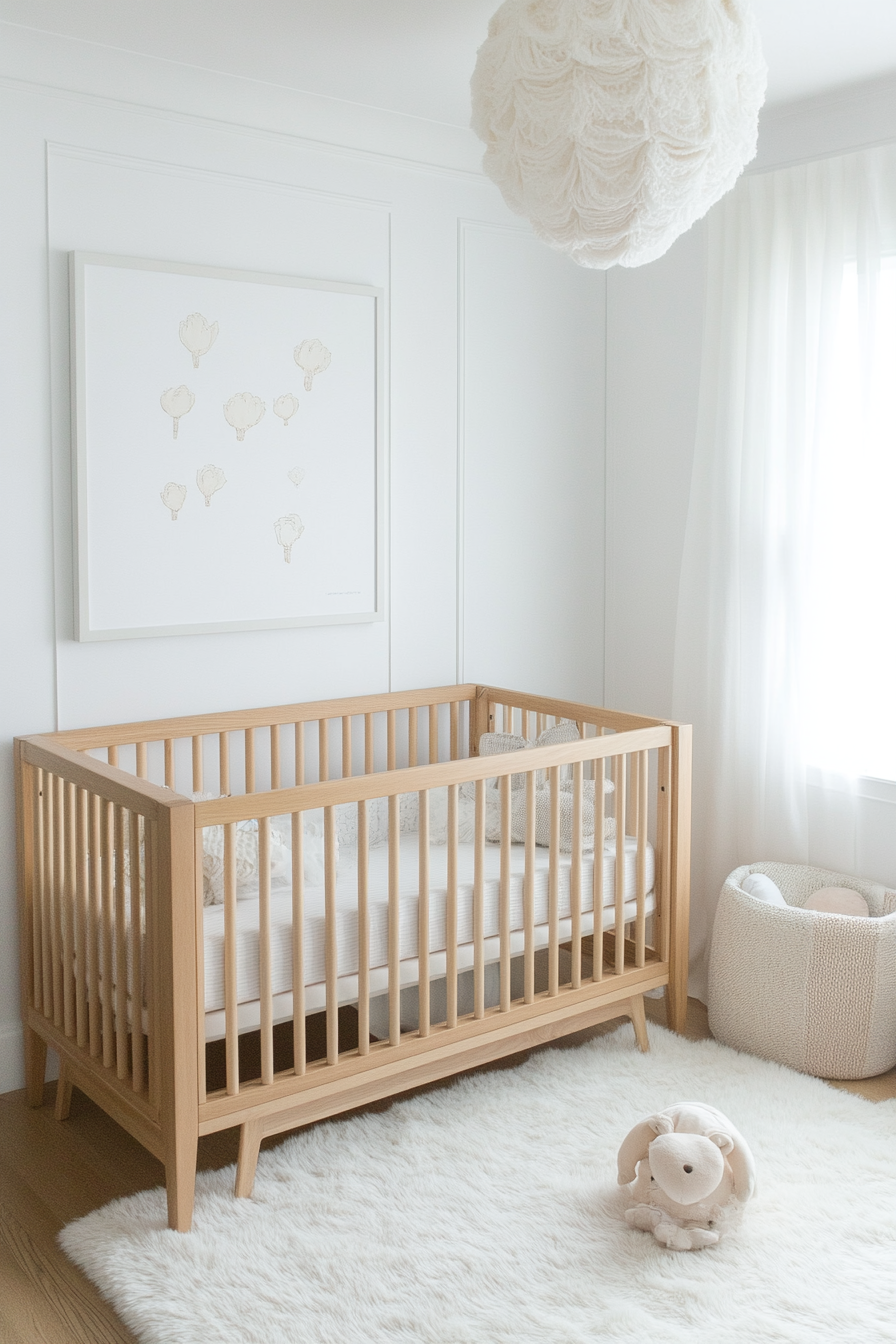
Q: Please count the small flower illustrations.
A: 9